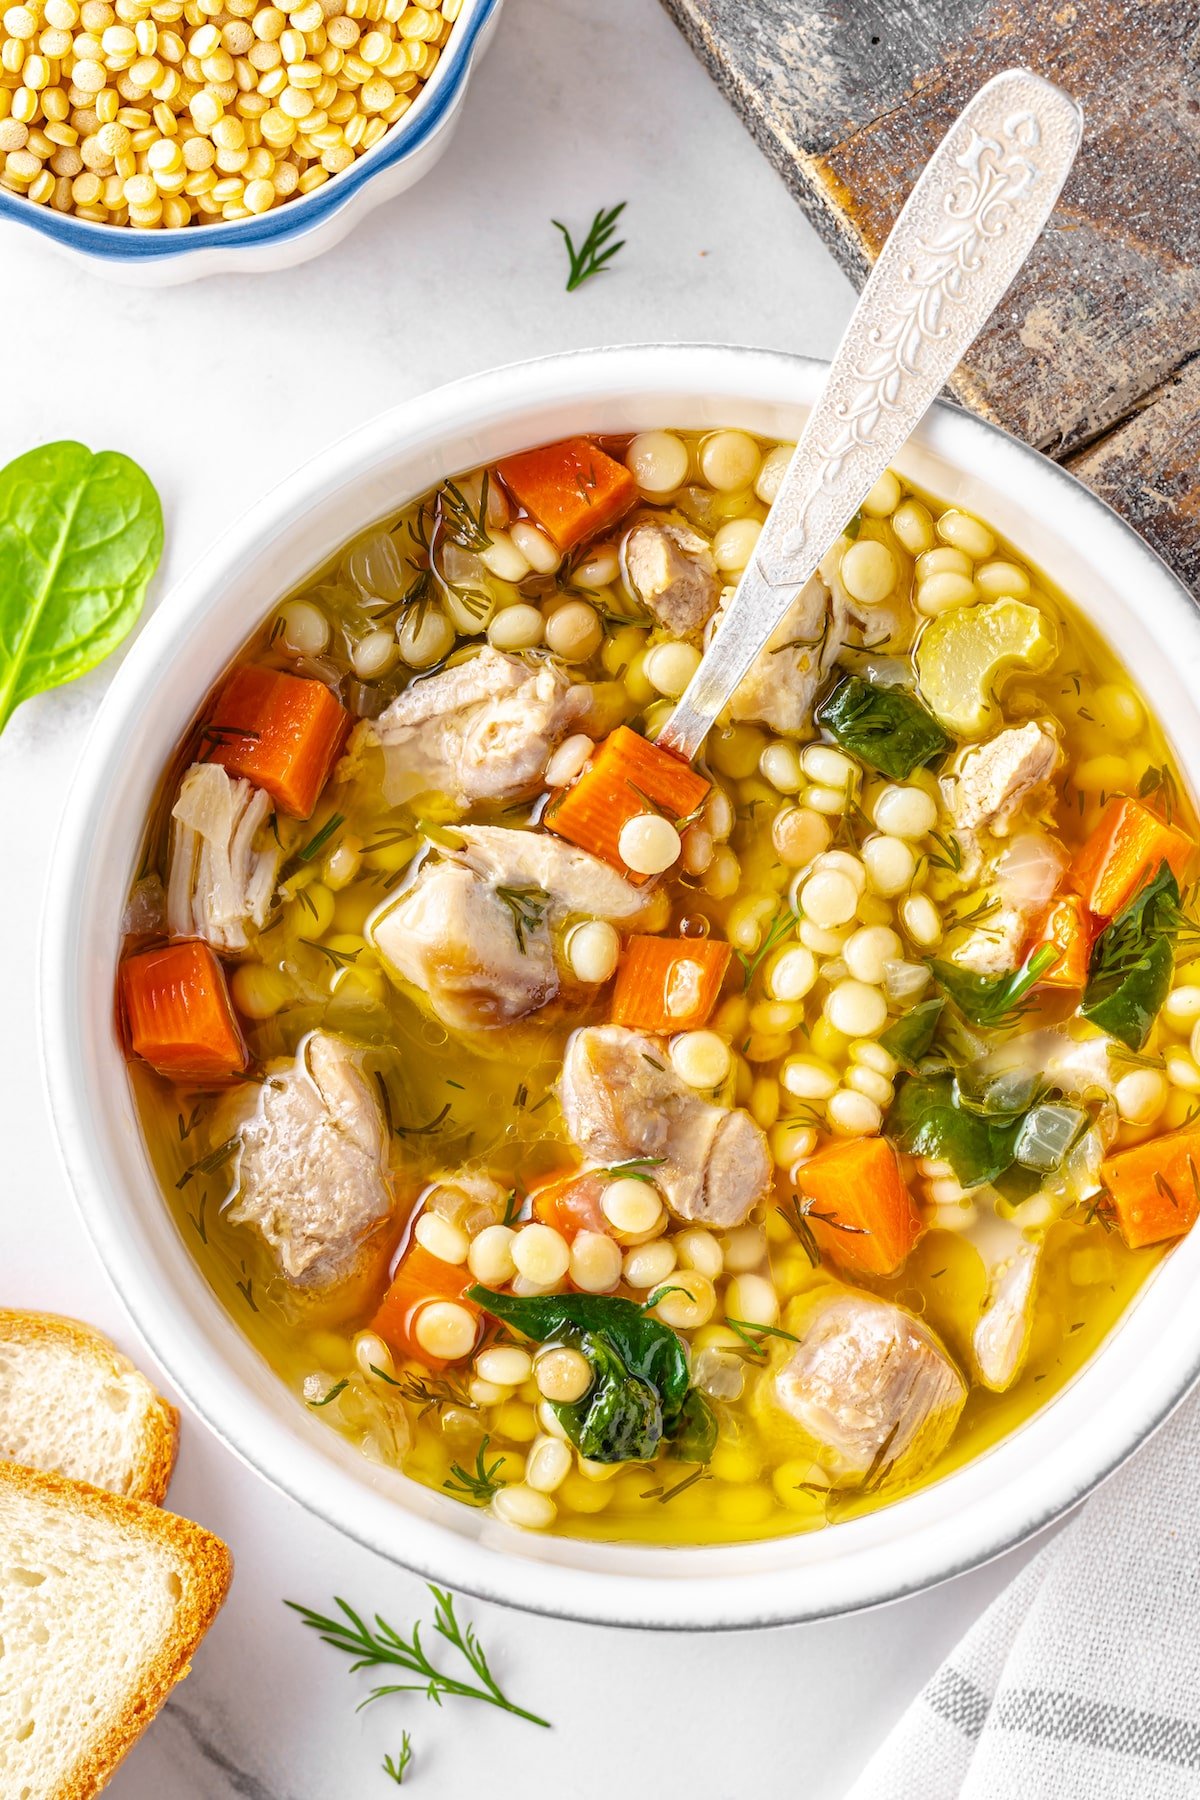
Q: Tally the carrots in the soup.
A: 11